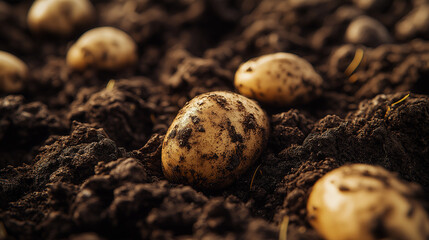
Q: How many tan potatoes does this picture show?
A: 6